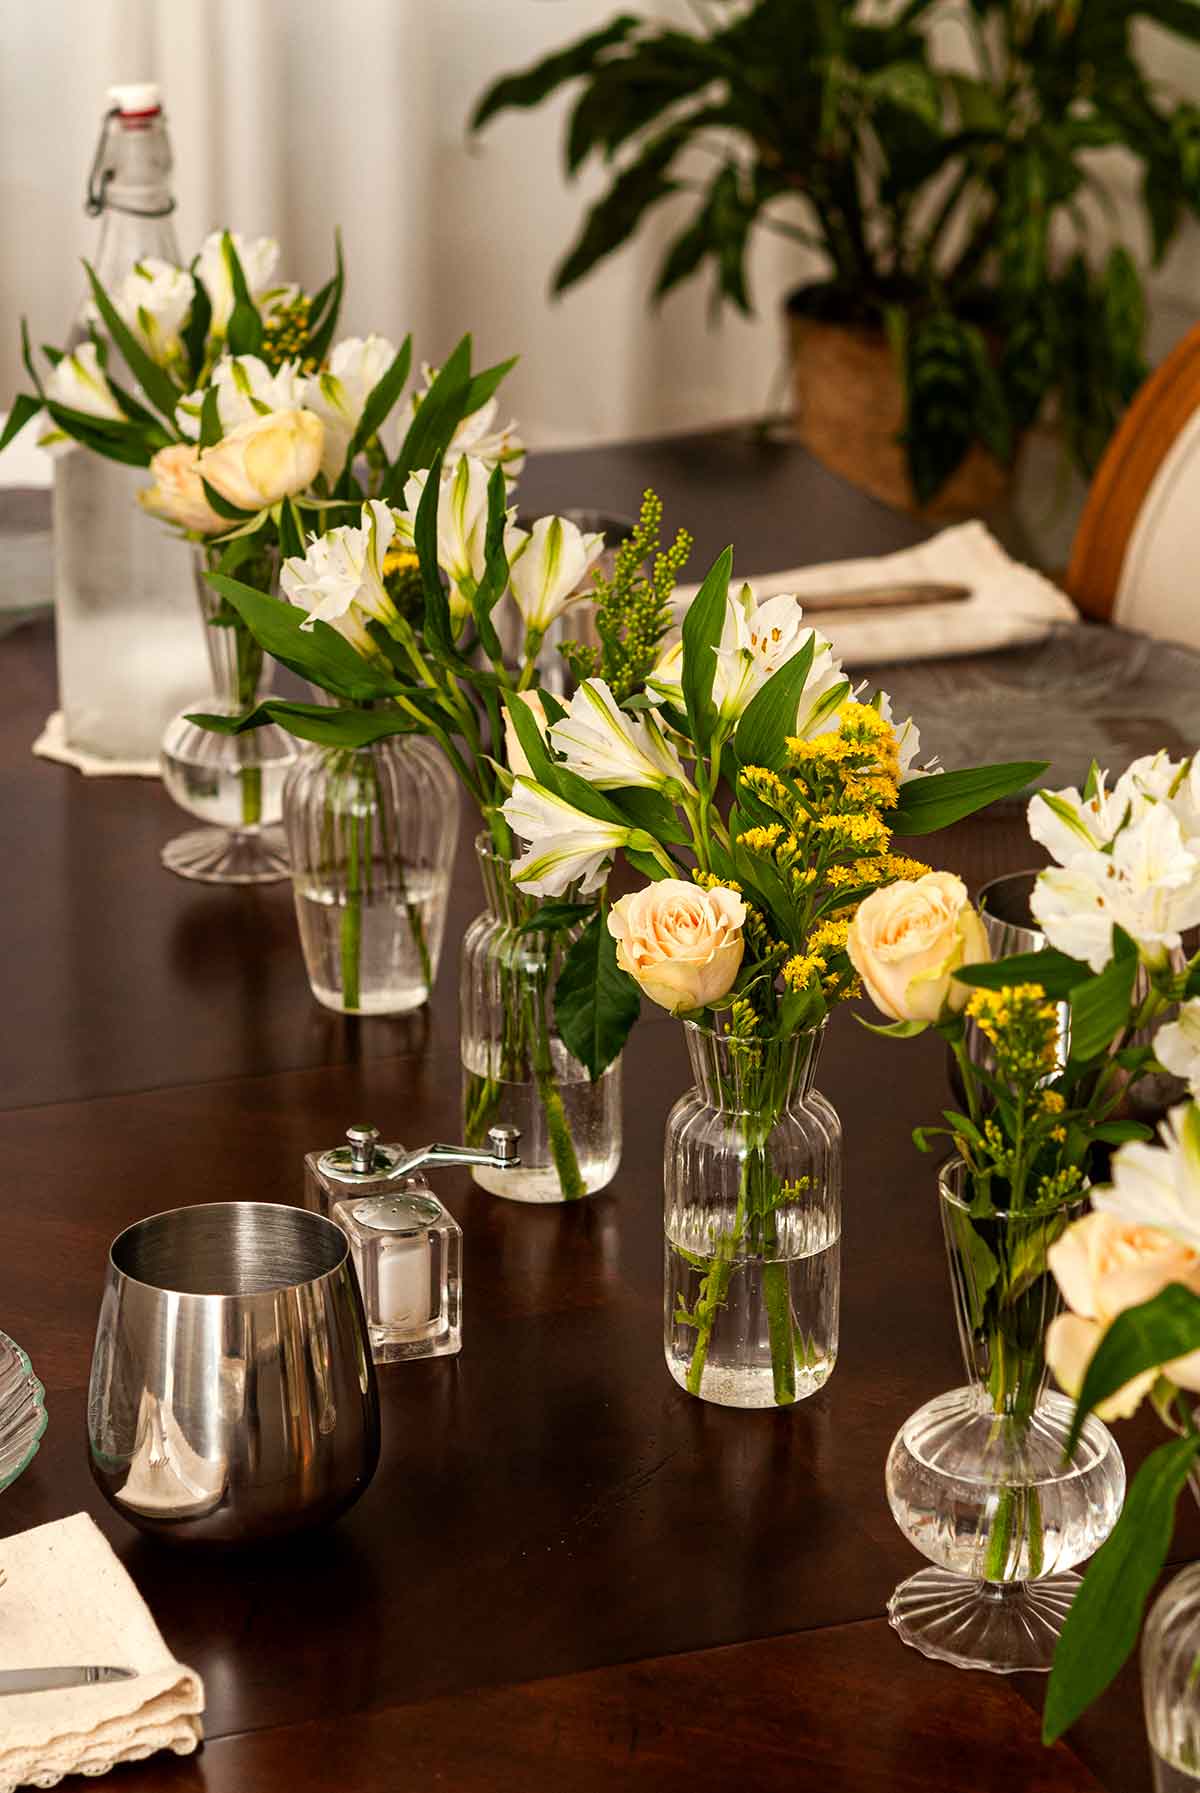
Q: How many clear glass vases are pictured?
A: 6